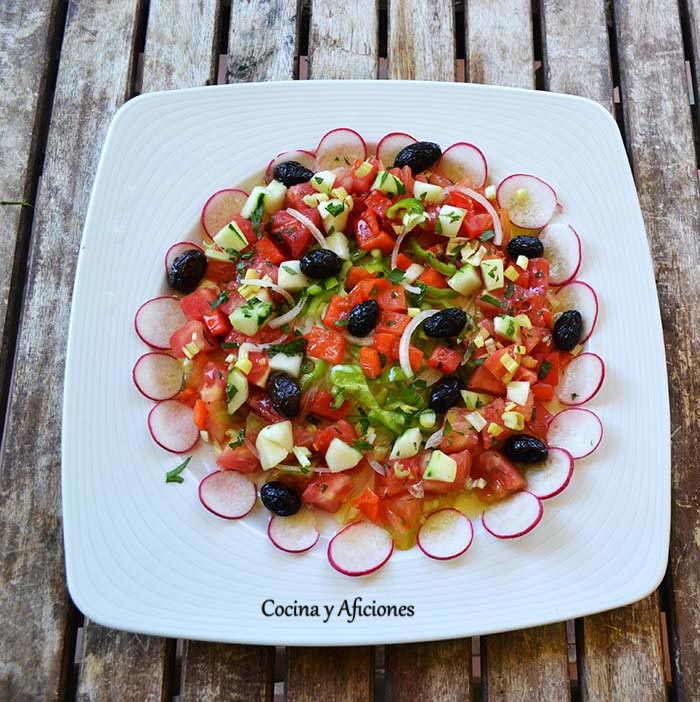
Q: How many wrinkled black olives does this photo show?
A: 12